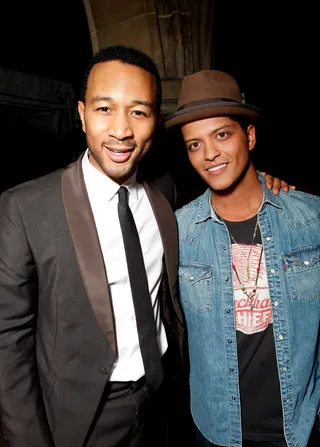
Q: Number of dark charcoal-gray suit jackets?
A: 1